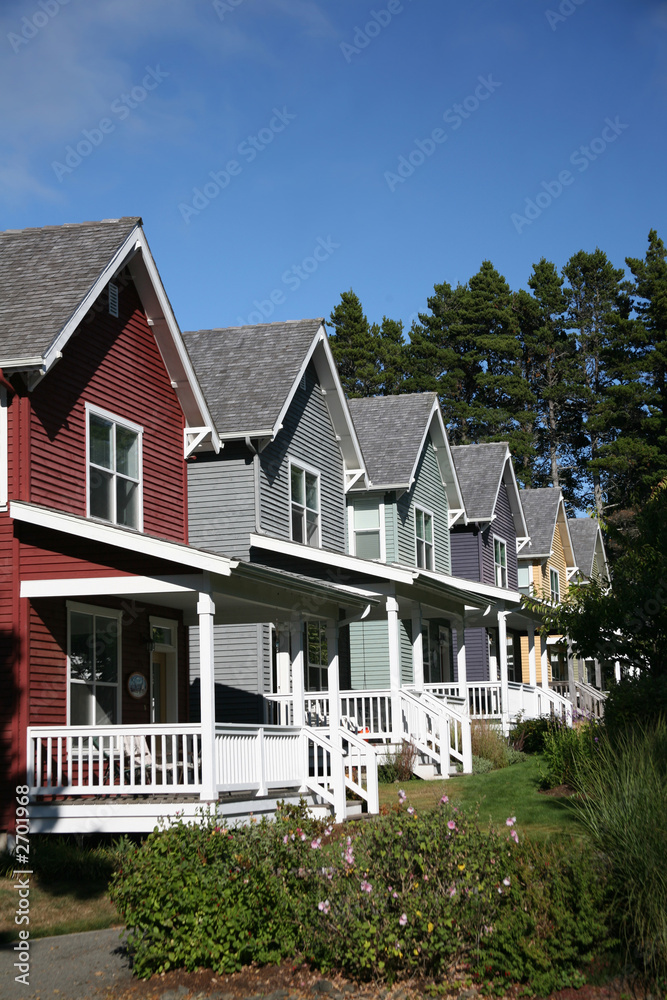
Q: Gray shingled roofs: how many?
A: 6